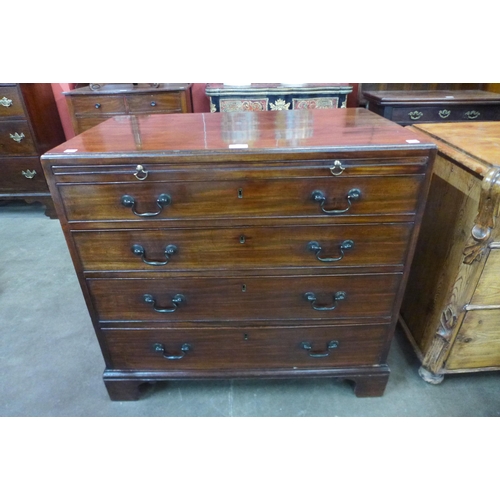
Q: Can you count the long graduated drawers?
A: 4